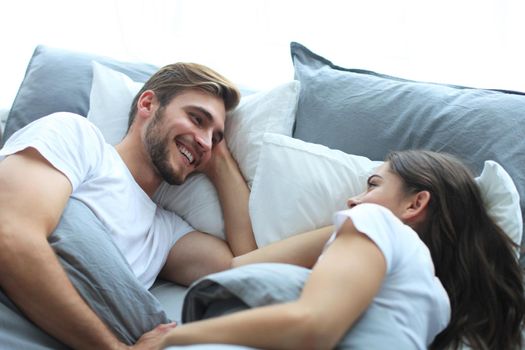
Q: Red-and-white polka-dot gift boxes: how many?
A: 0